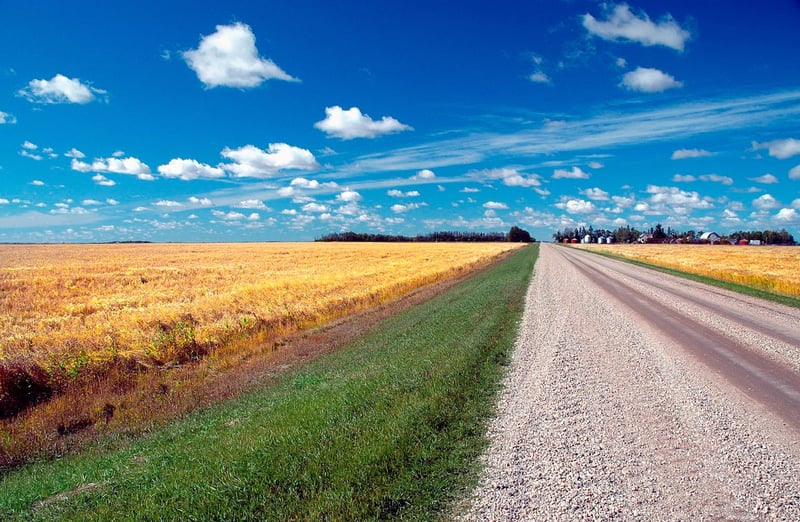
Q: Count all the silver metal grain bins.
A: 4